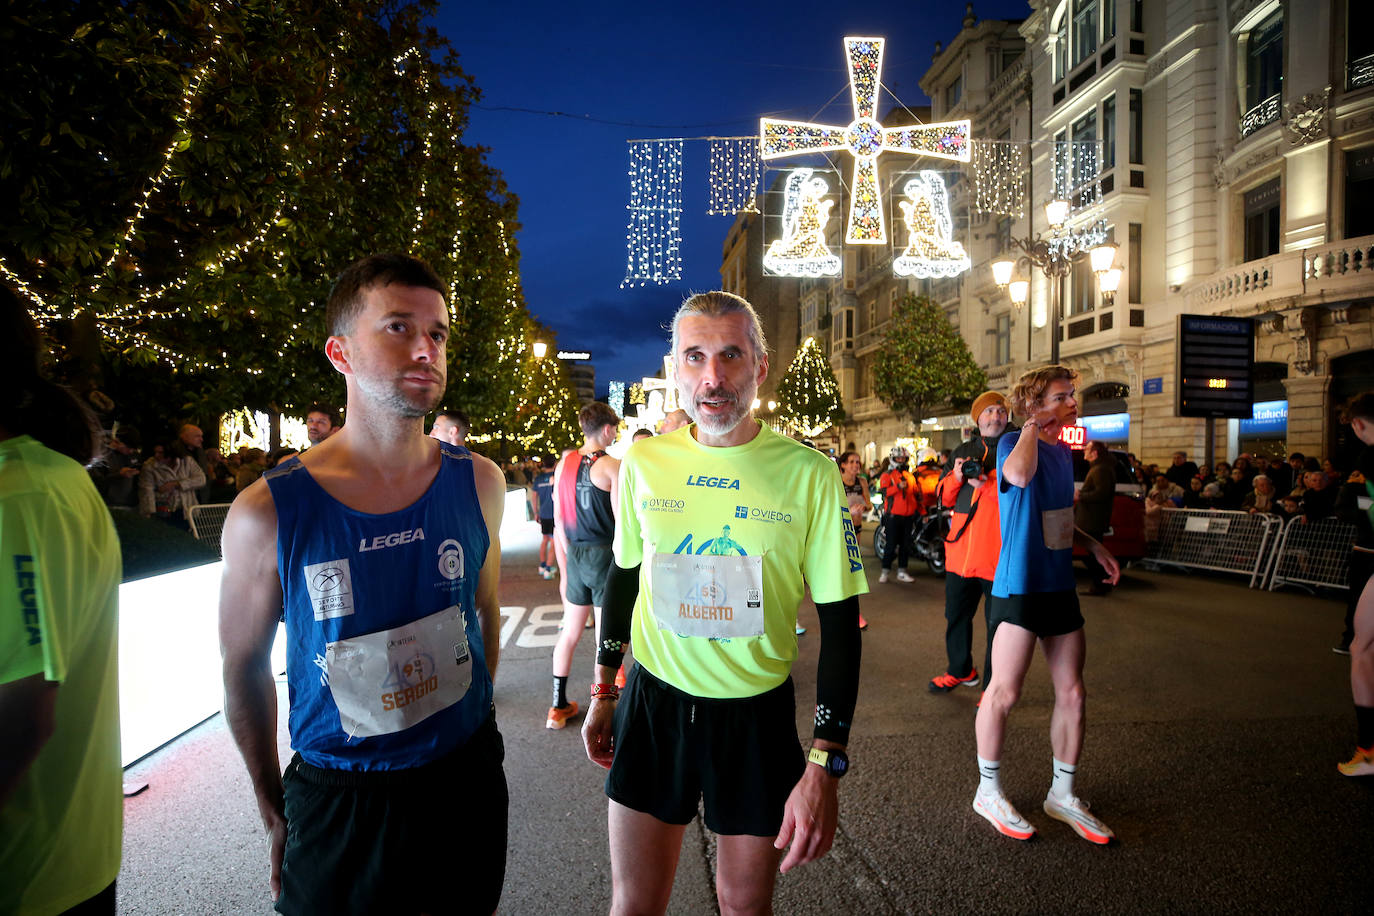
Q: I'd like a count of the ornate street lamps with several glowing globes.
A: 1